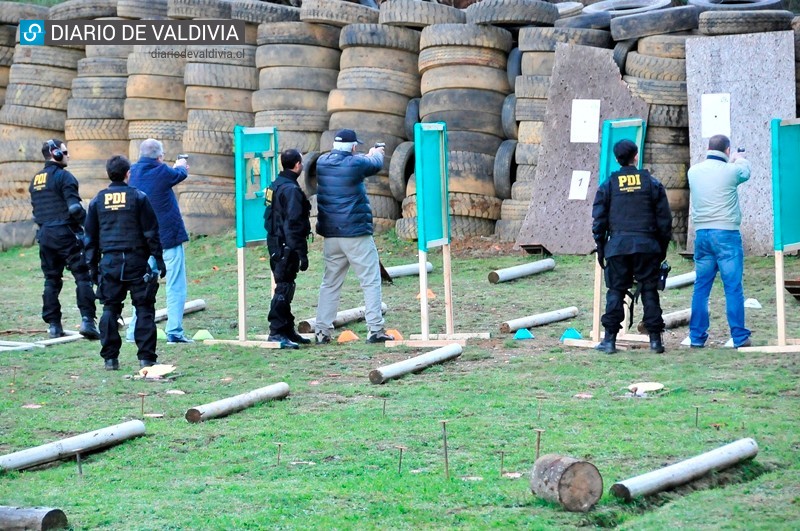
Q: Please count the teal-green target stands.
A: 4